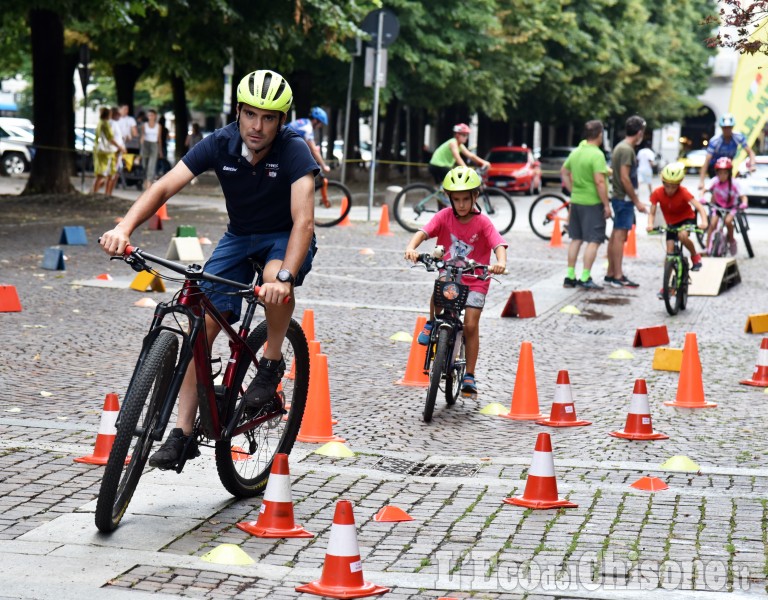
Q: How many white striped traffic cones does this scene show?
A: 7